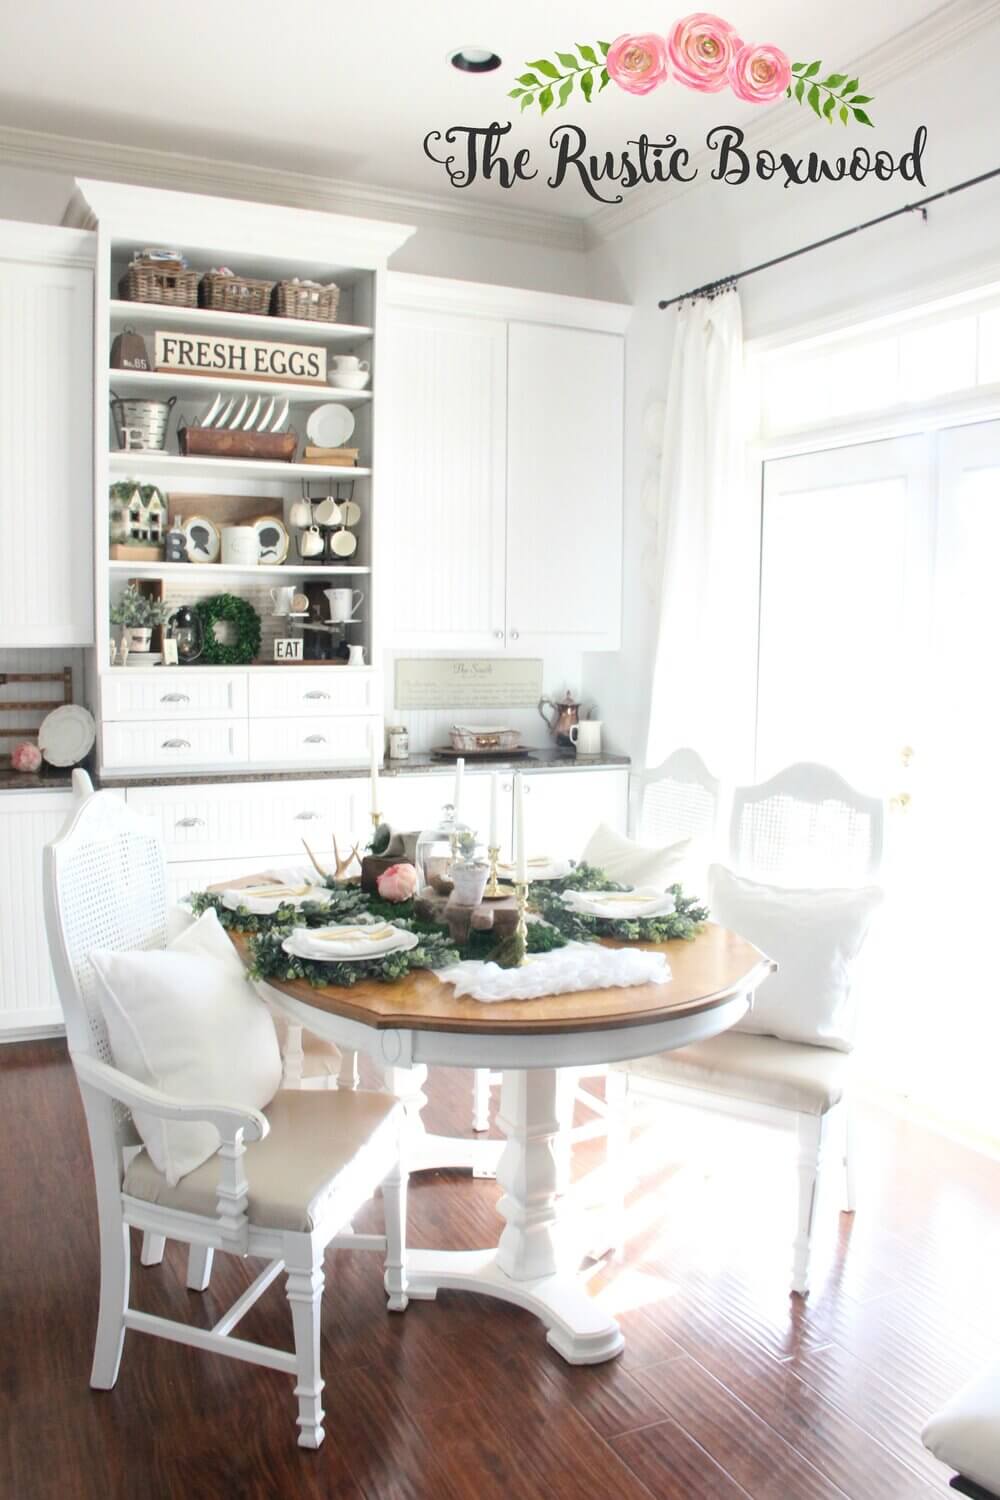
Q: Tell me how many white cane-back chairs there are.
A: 4